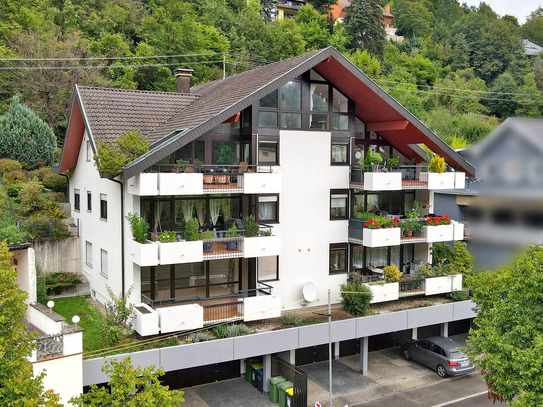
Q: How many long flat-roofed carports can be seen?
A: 1